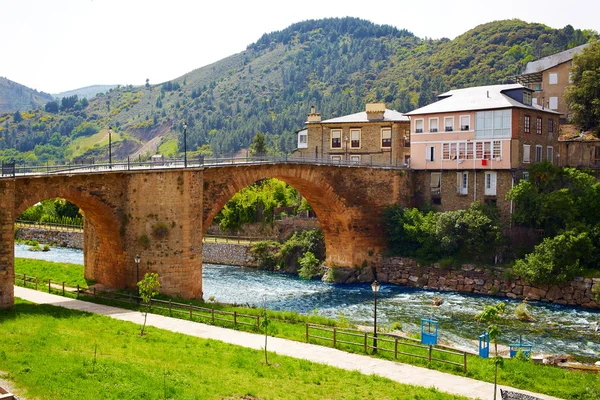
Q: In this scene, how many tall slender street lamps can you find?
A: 5